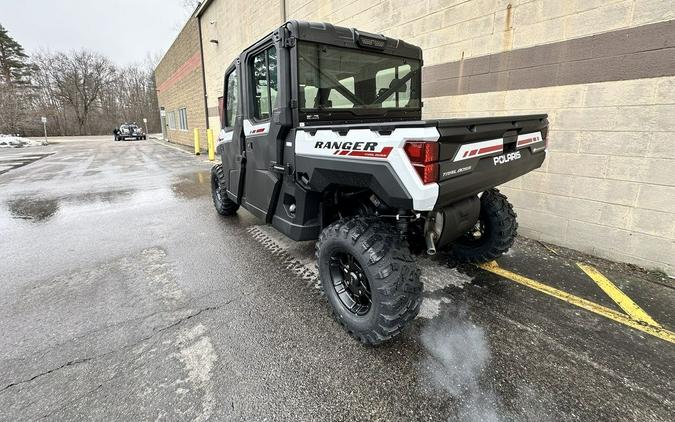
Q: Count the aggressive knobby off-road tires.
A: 3